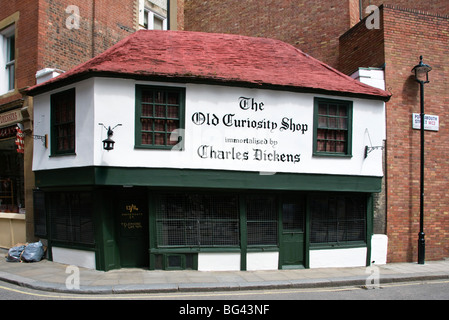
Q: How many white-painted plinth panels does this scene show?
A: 4